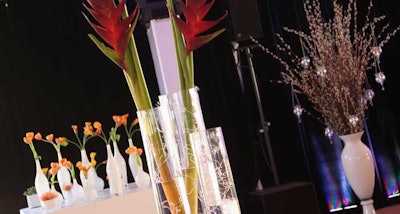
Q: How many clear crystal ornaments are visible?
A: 8